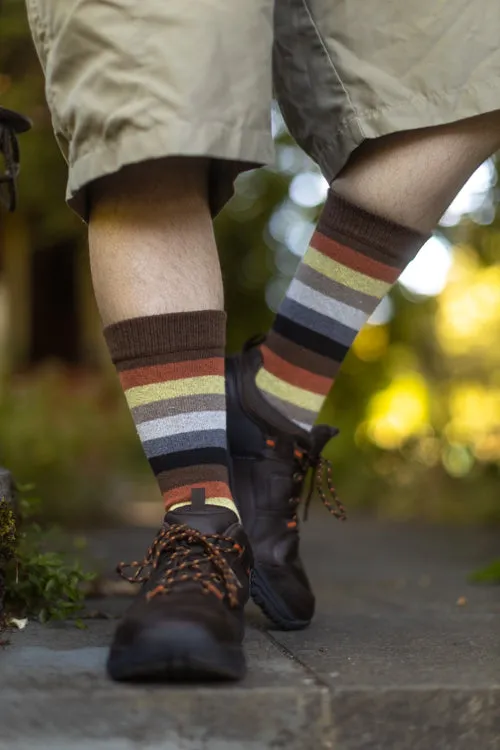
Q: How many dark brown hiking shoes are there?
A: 2